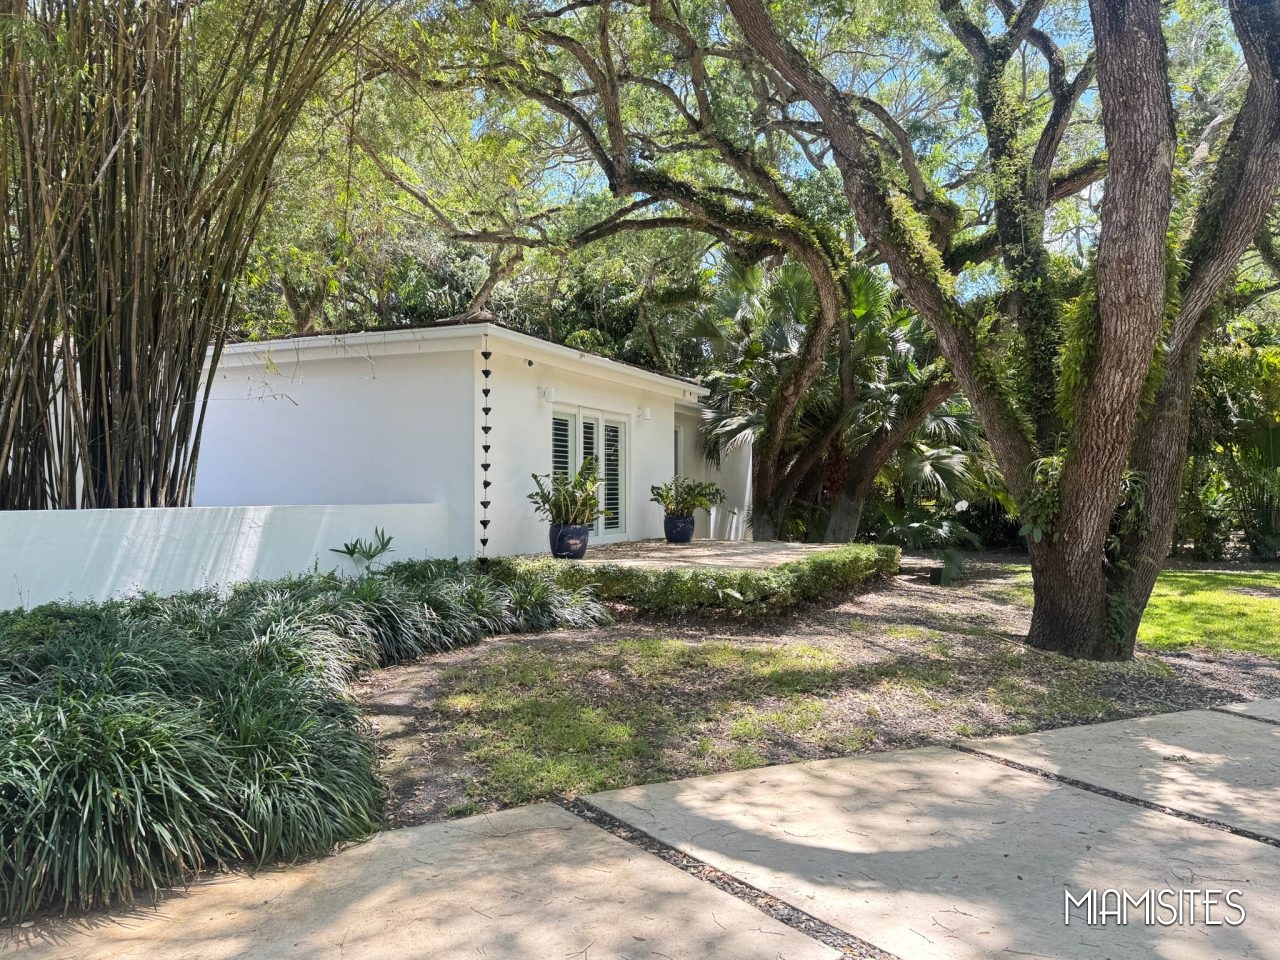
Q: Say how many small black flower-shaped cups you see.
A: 12